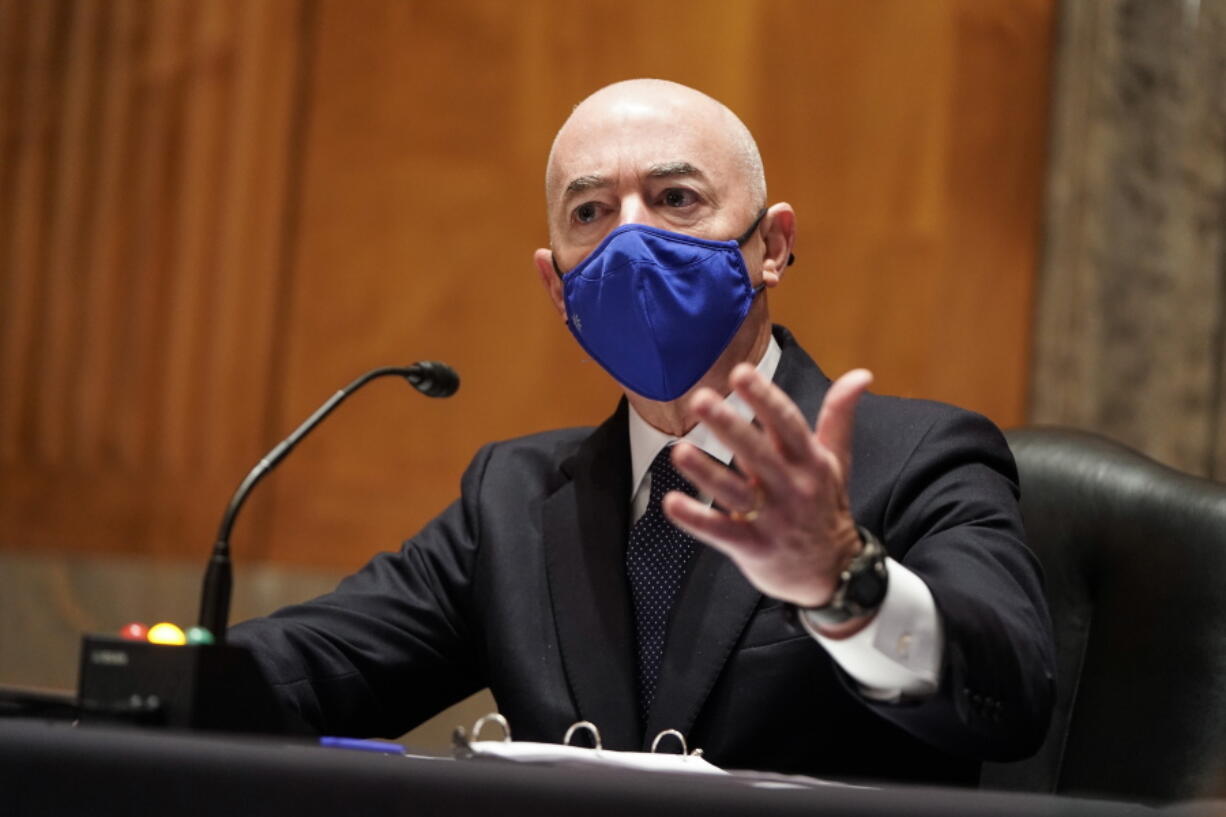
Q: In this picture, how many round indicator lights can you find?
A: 3